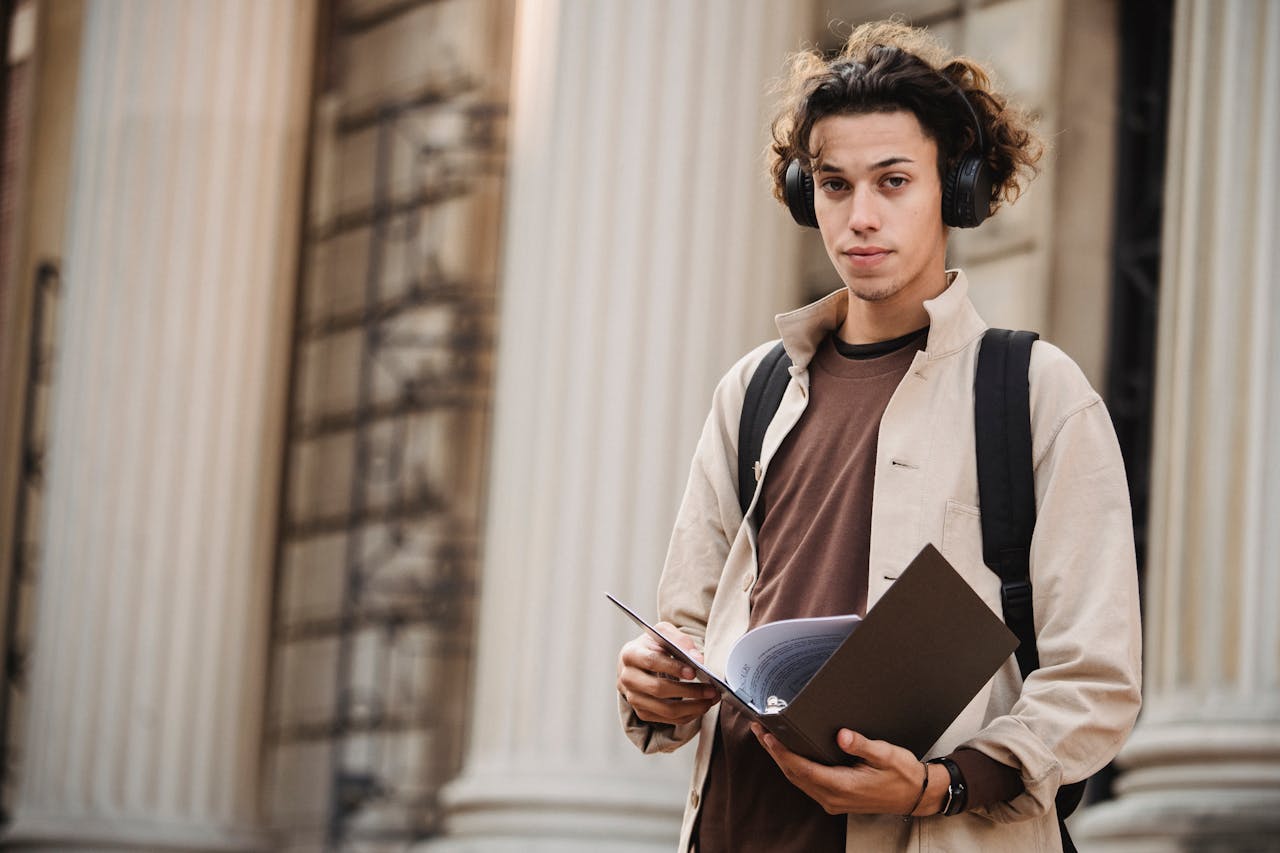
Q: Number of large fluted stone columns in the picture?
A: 3